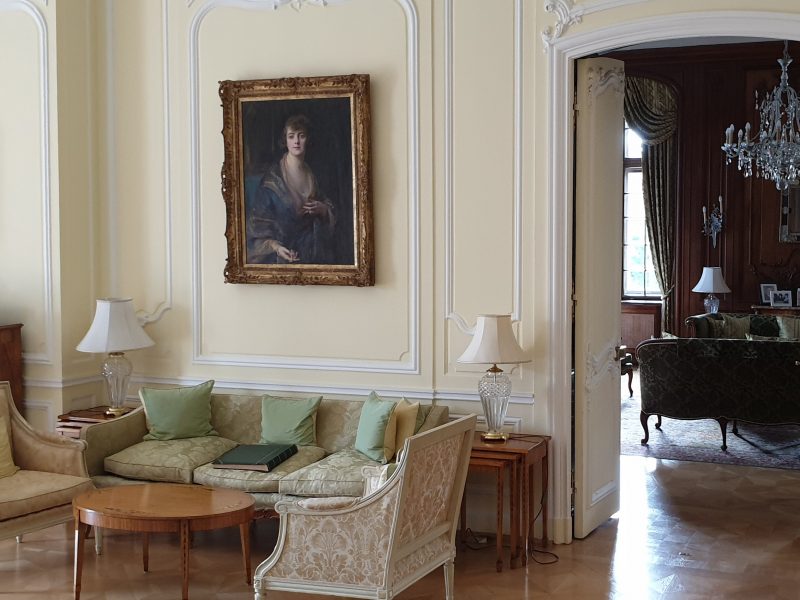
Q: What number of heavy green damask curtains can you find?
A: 1